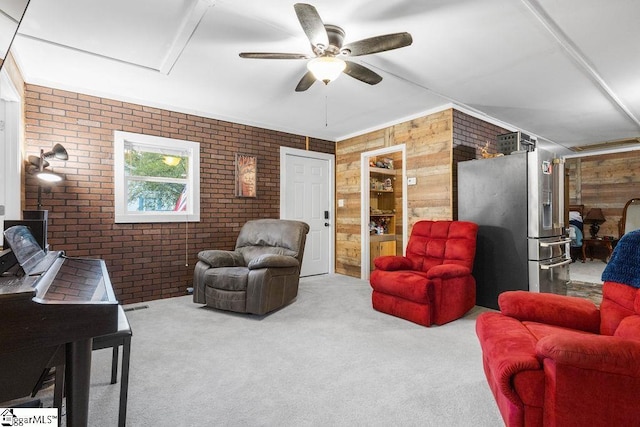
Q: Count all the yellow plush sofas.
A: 0